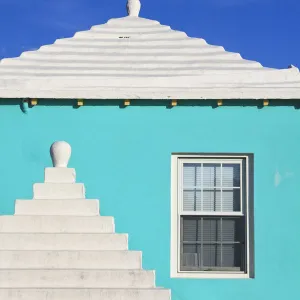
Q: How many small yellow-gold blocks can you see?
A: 6